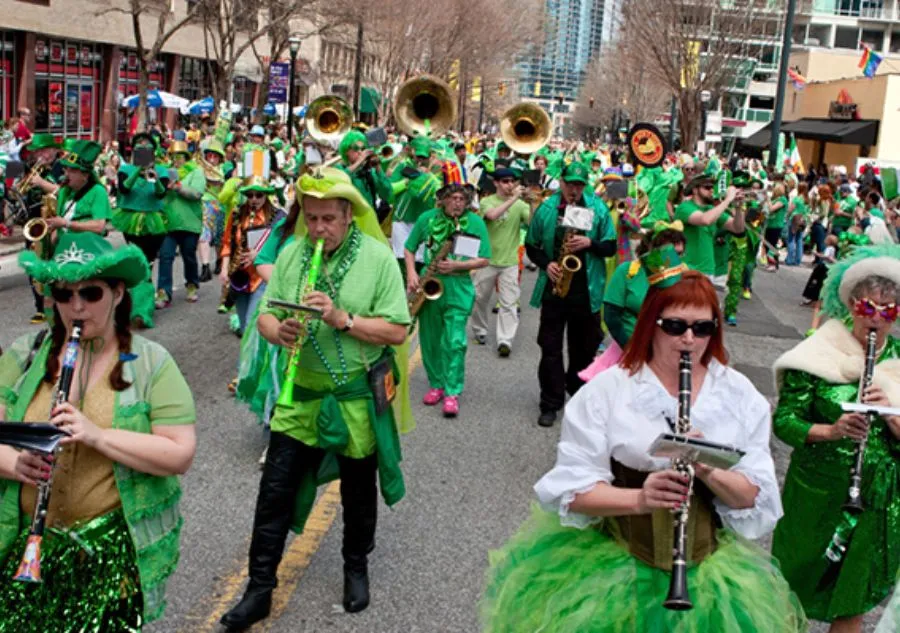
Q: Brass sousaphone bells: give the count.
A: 3